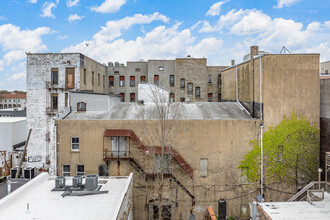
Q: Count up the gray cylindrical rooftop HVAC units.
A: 3